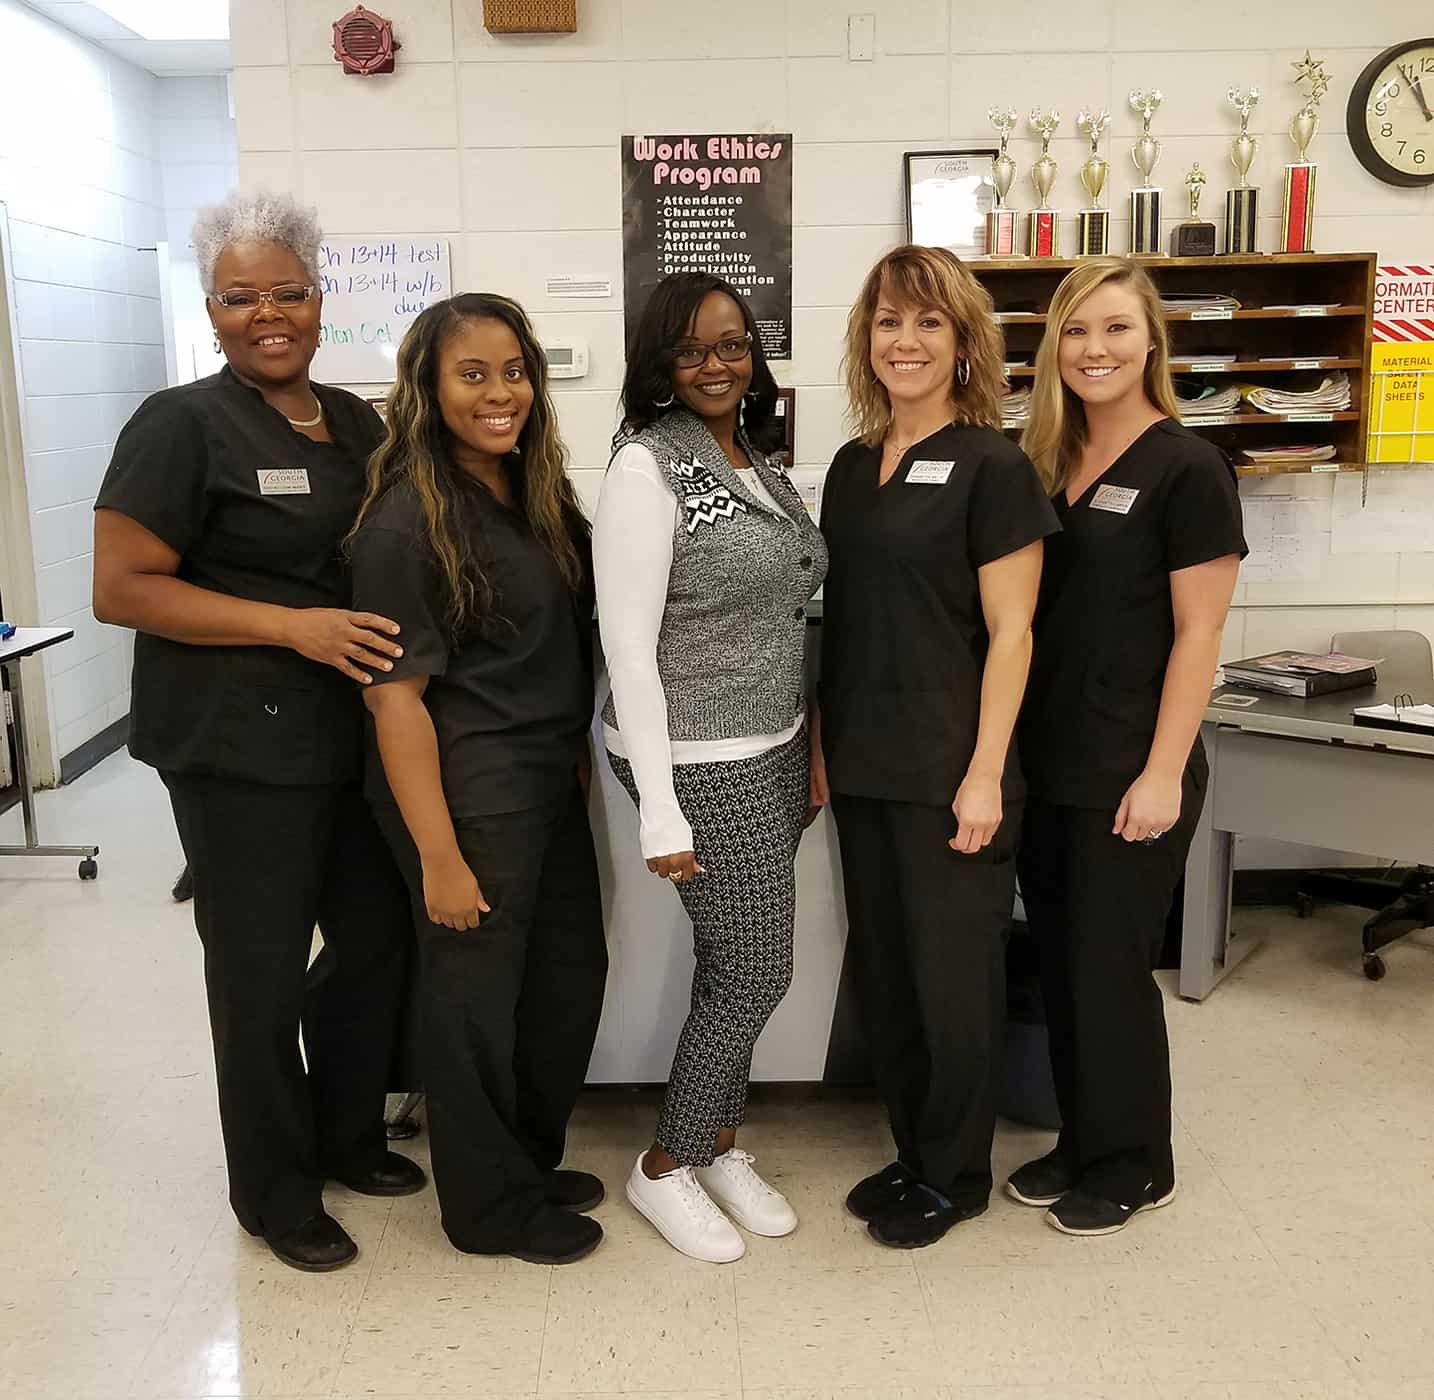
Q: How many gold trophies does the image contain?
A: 7